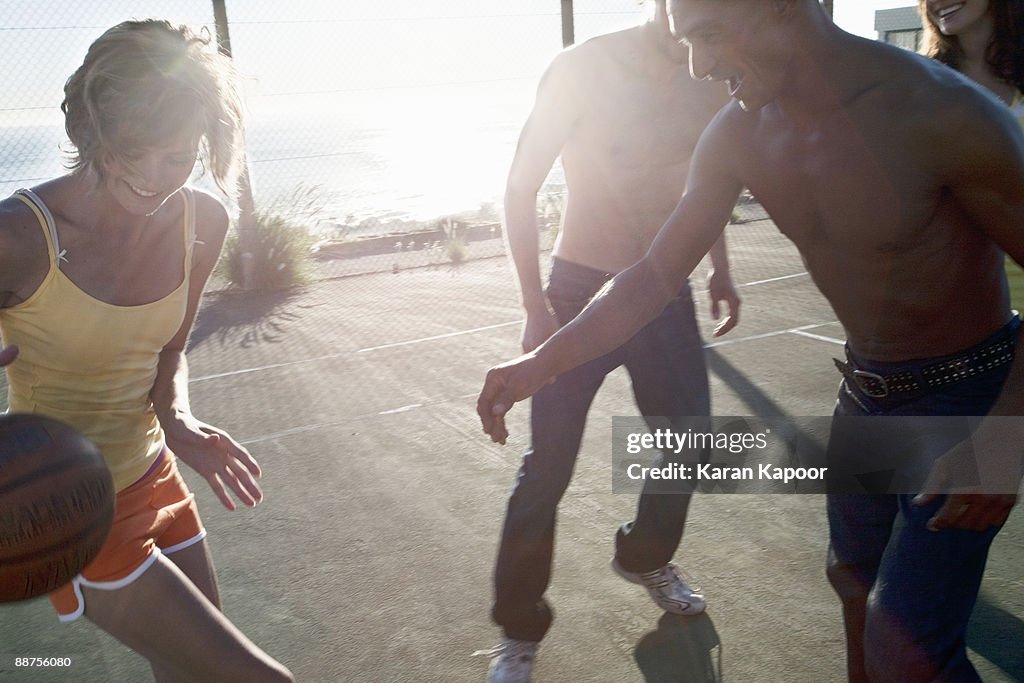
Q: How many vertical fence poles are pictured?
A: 3